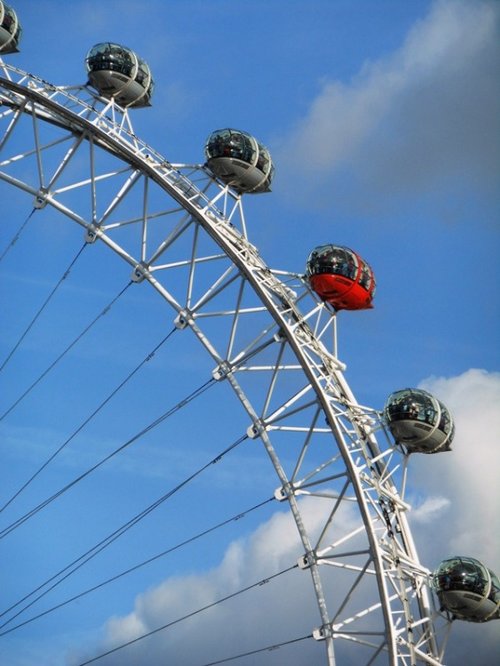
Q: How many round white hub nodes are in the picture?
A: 9